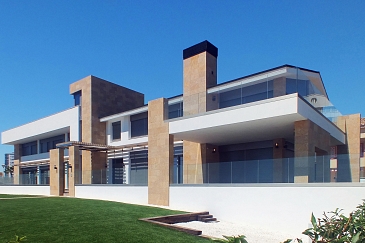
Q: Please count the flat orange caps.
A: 0